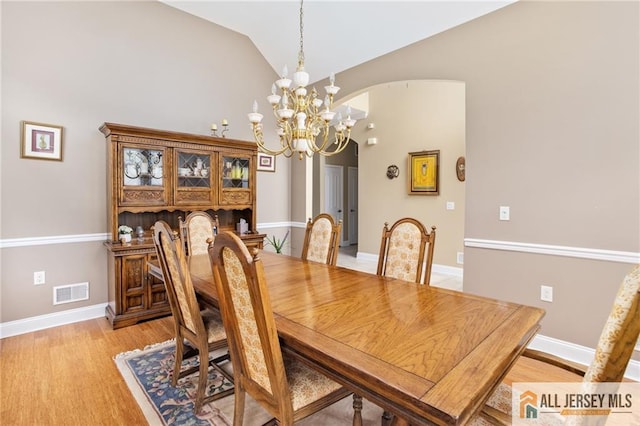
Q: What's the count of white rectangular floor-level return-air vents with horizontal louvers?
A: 1